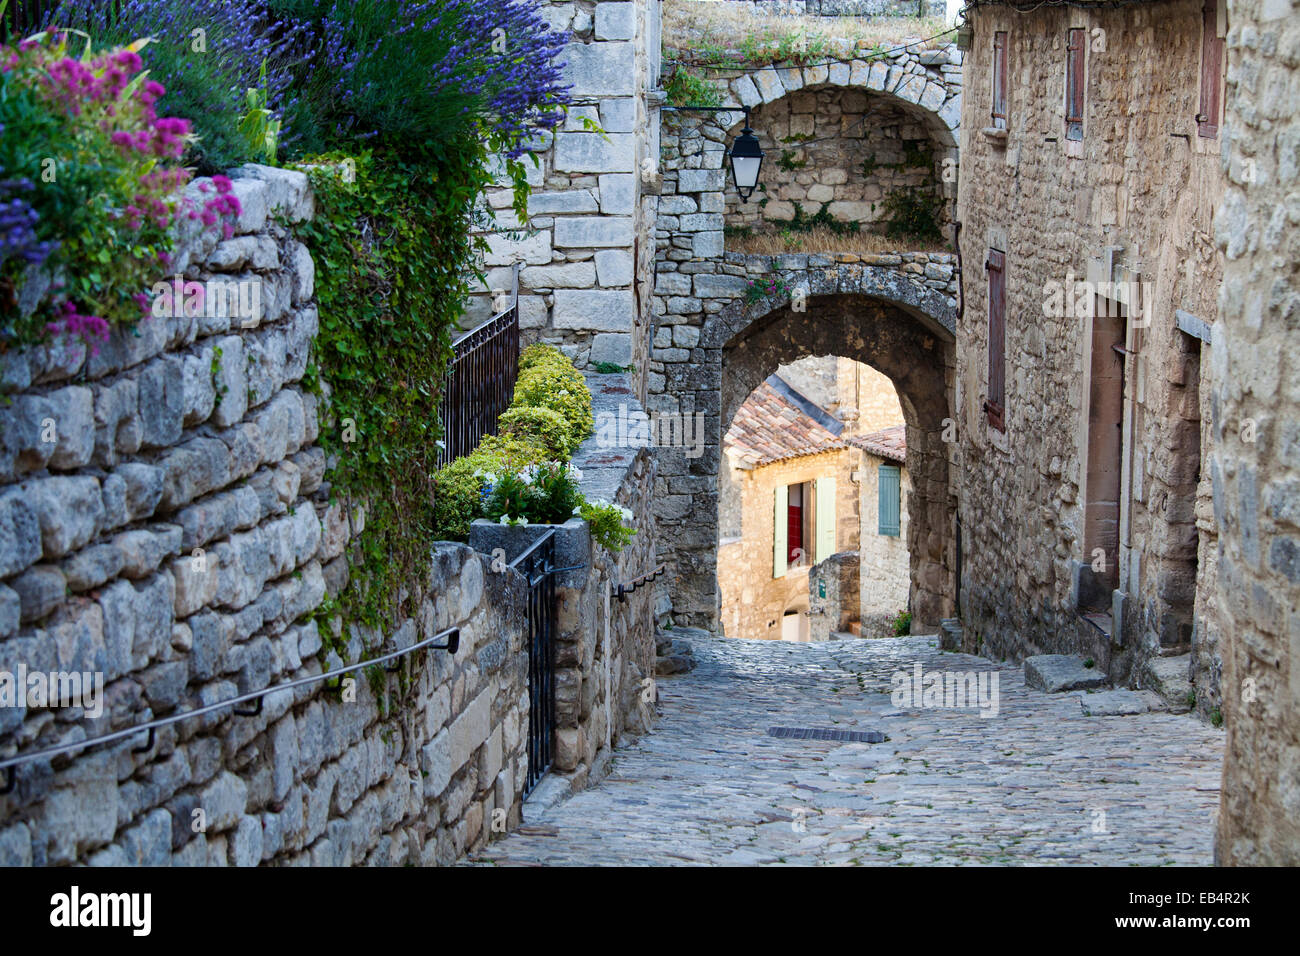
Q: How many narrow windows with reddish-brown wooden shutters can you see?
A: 4